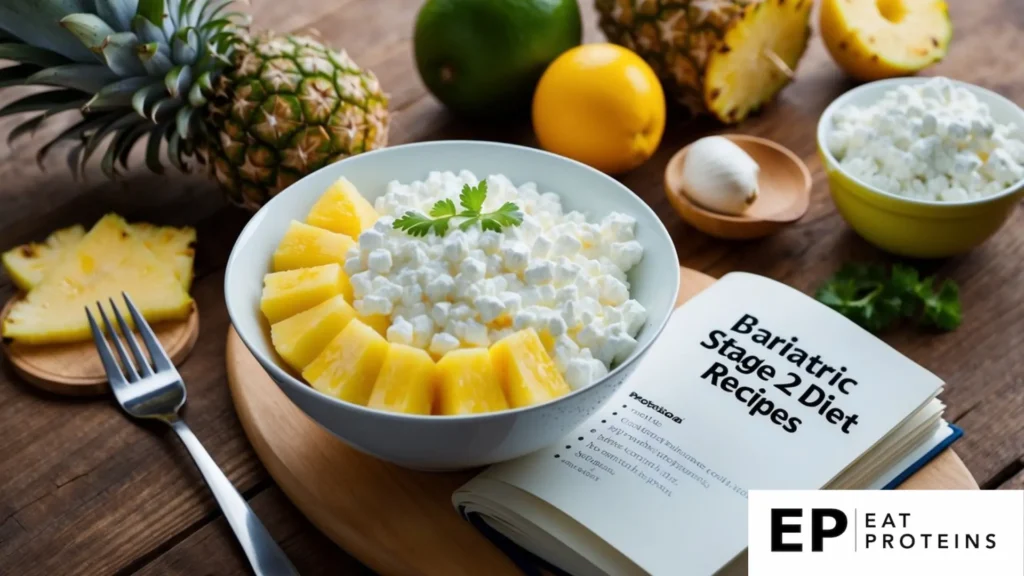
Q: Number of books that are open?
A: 1